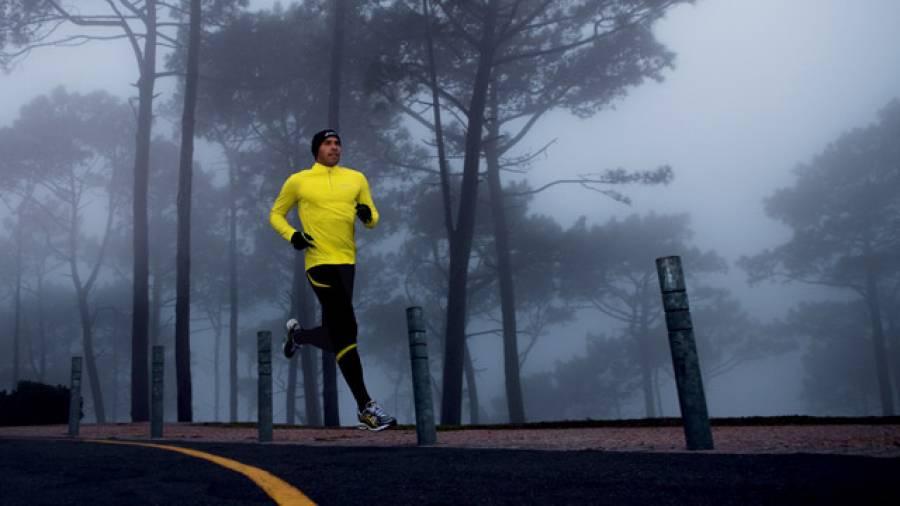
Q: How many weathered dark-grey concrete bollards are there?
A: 5